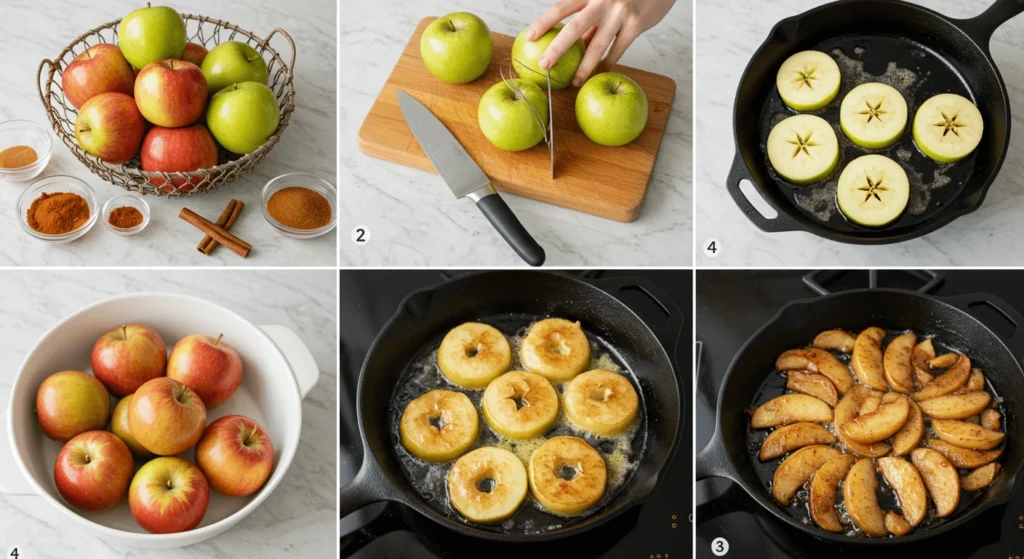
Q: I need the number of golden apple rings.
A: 7